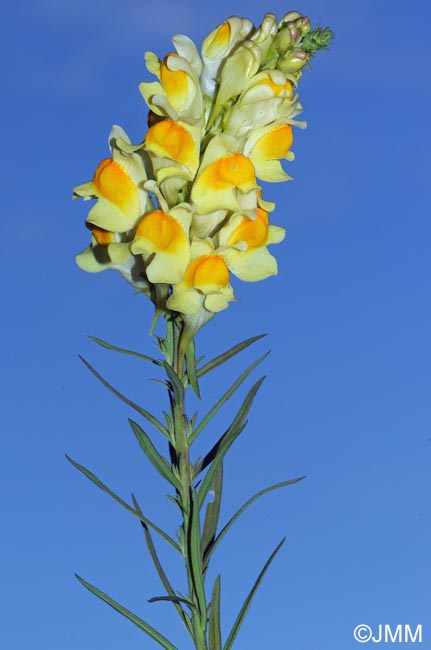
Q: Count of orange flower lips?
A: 11